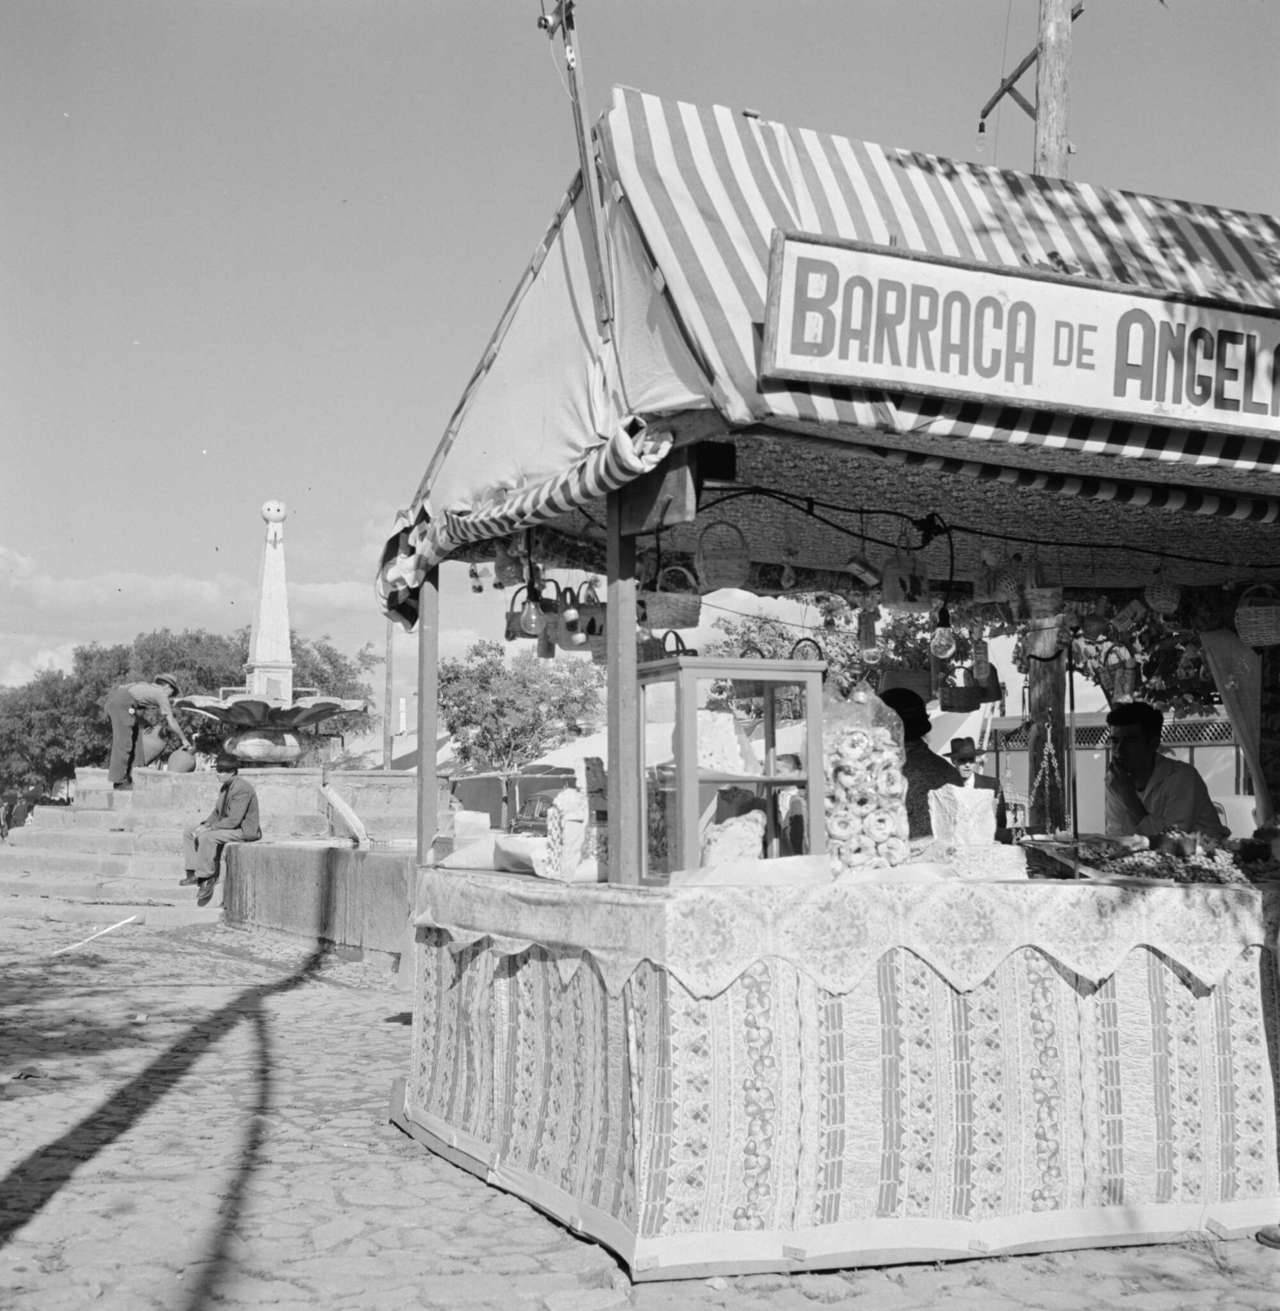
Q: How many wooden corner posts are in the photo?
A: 2